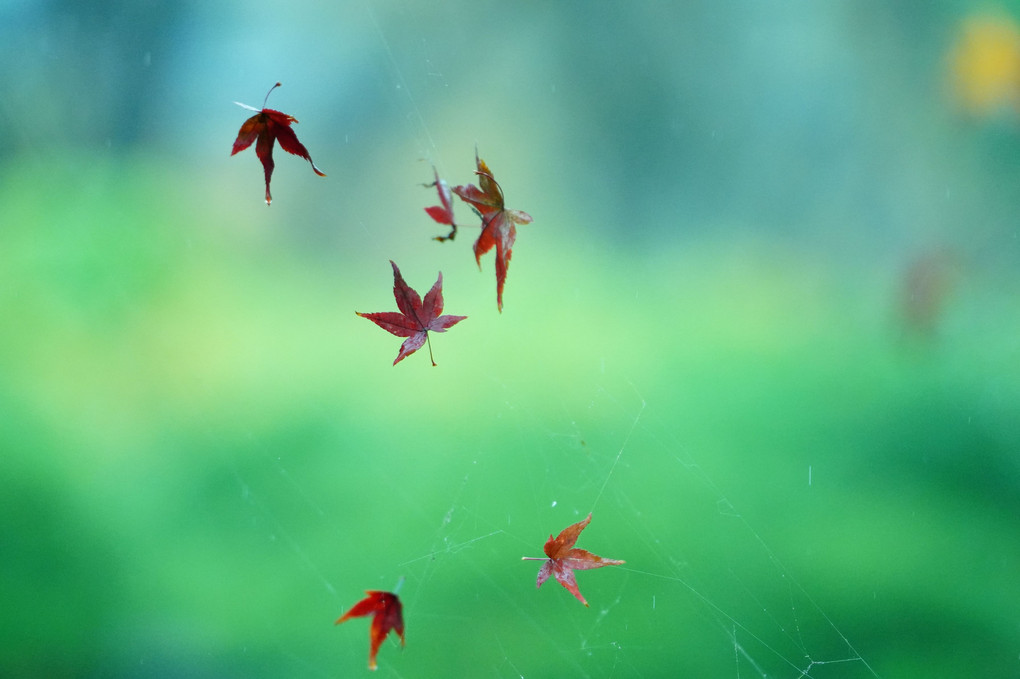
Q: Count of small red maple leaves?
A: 6